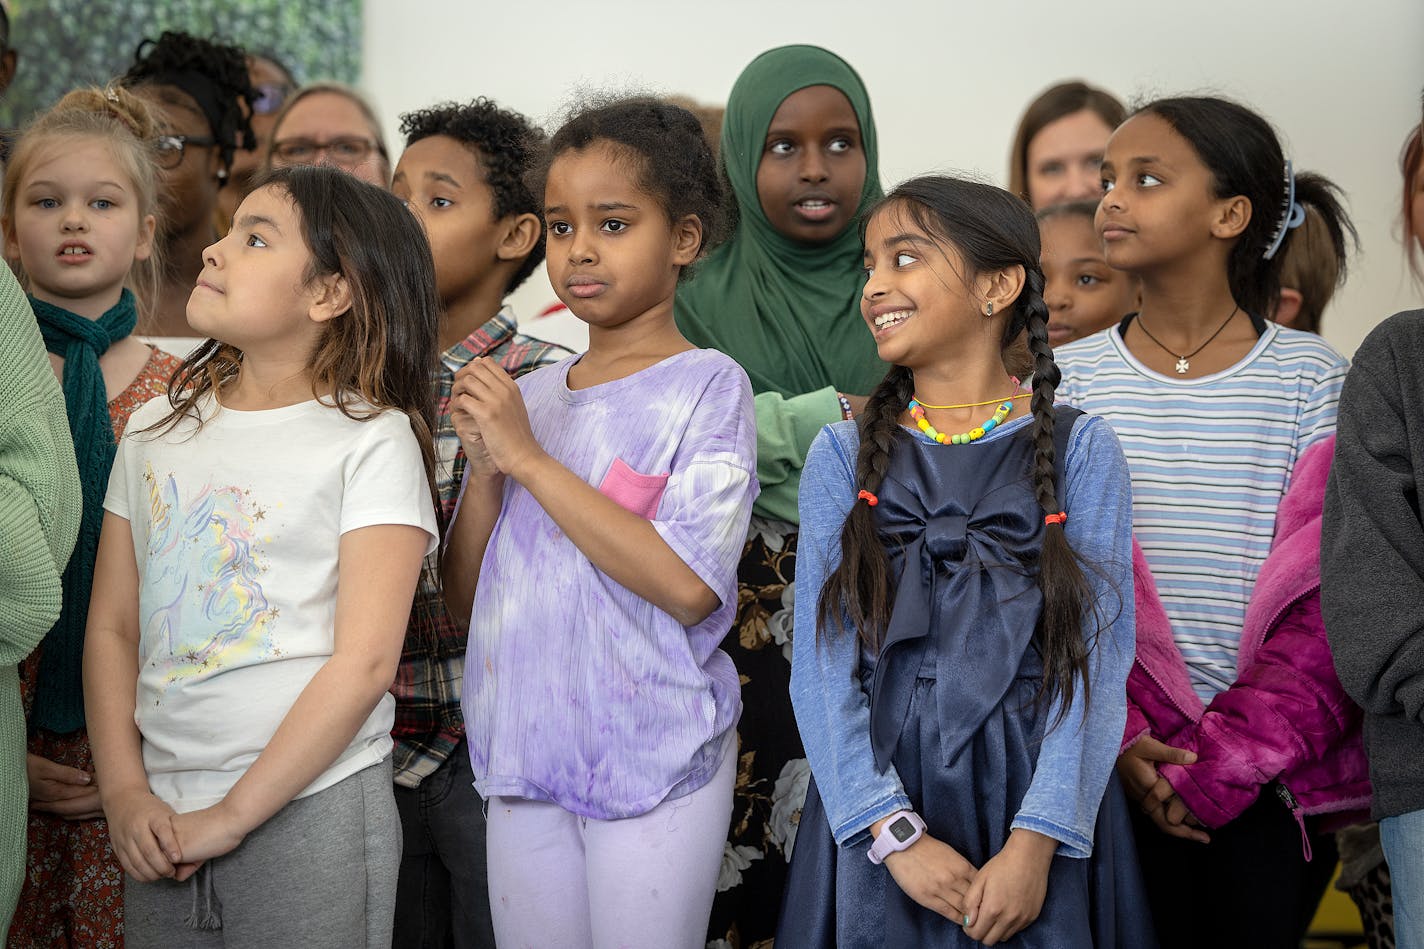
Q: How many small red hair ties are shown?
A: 2